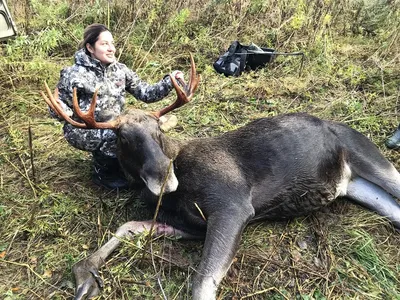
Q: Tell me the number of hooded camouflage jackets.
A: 1